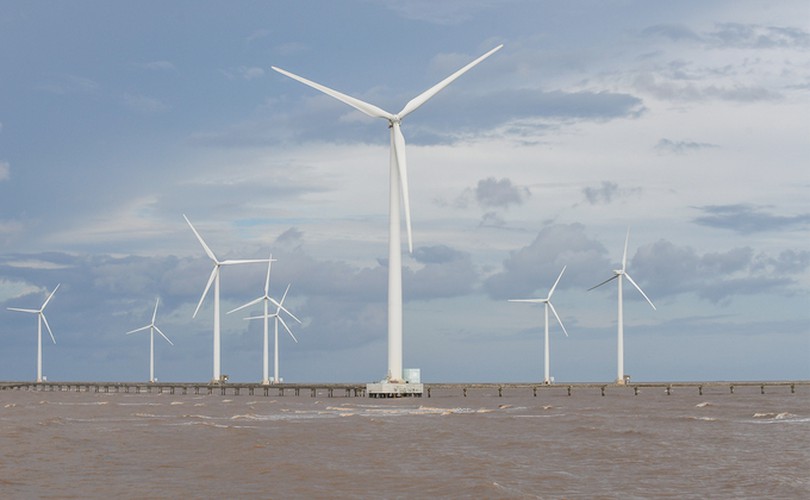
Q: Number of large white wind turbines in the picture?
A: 8